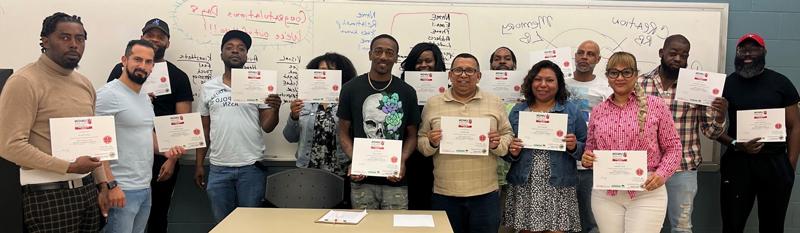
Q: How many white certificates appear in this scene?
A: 14